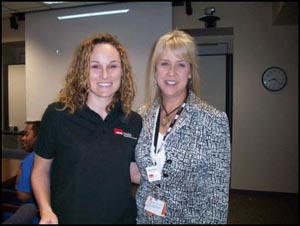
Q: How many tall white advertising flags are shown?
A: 0